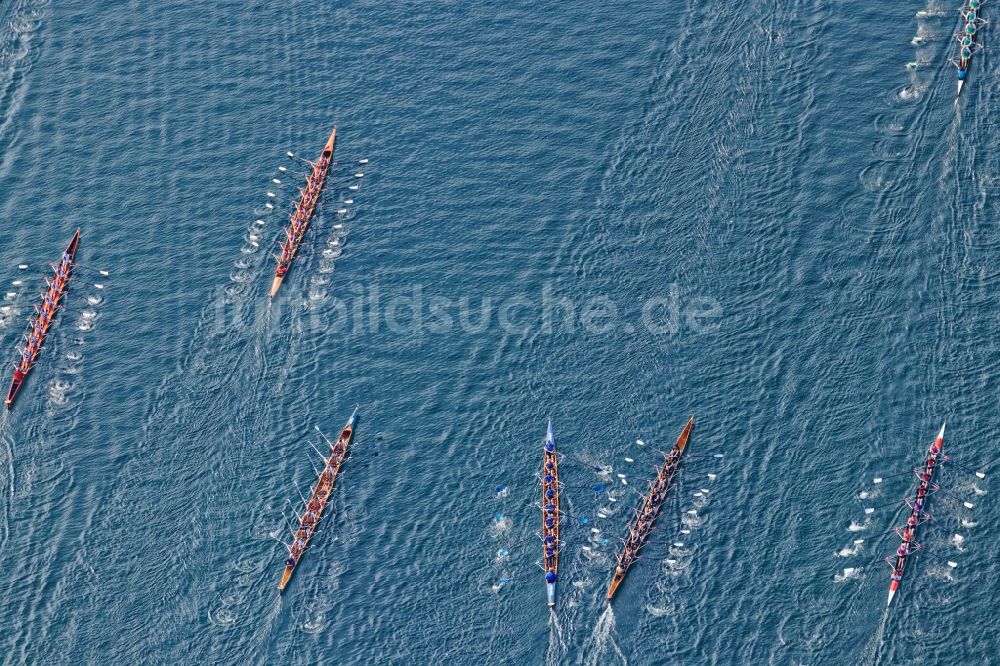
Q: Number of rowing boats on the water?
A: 7